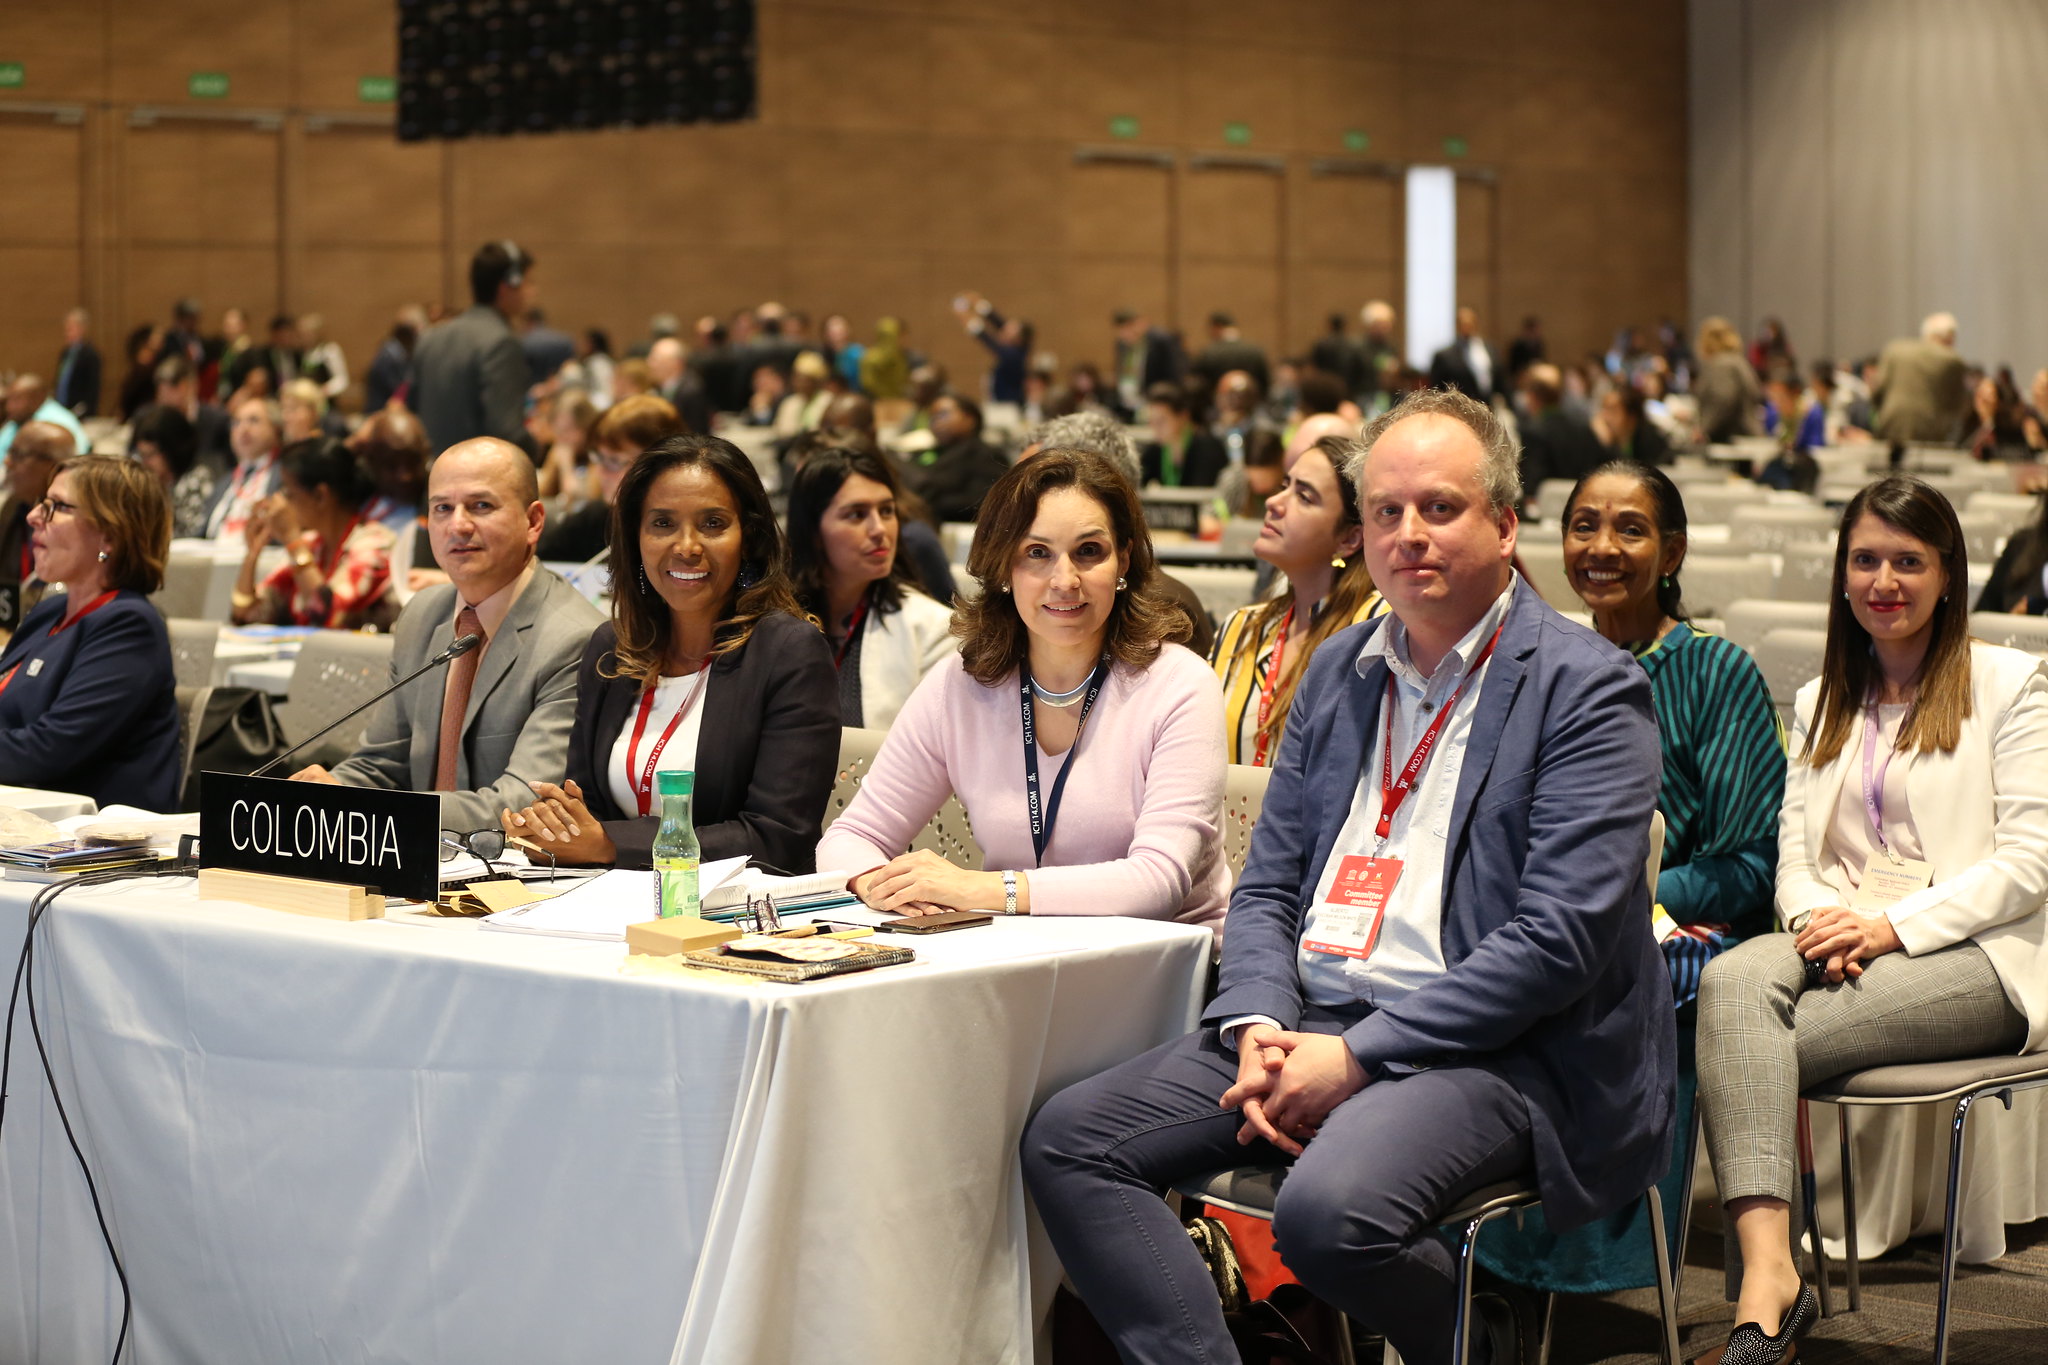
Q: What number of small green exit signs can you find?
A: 7